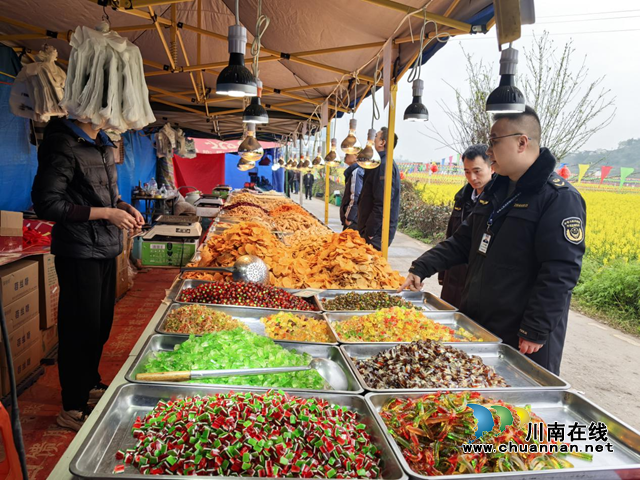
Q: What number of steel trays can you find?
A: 8